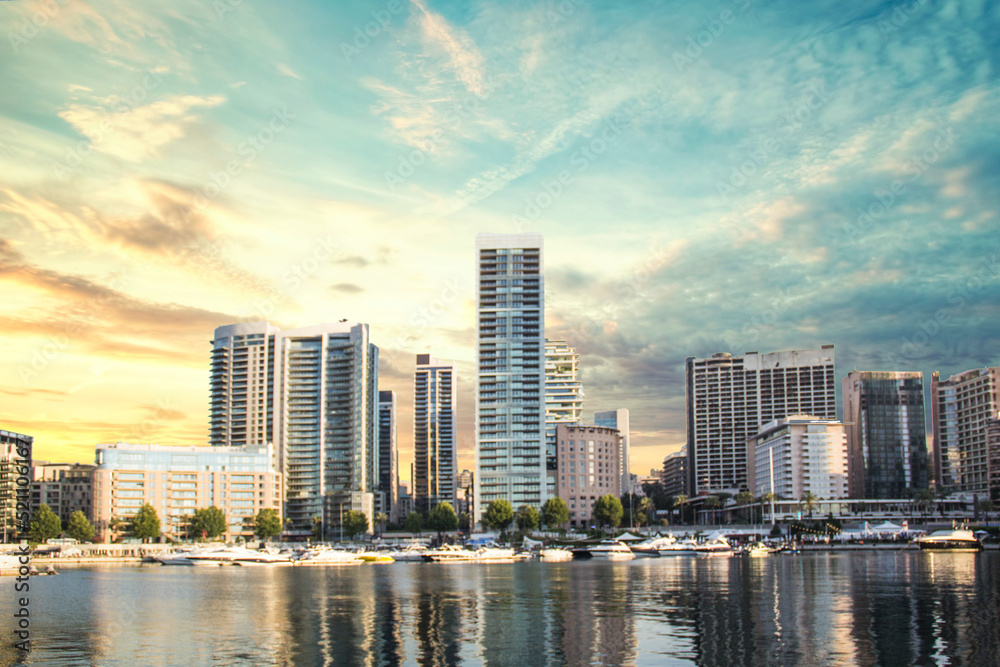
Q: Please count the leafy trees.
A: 12